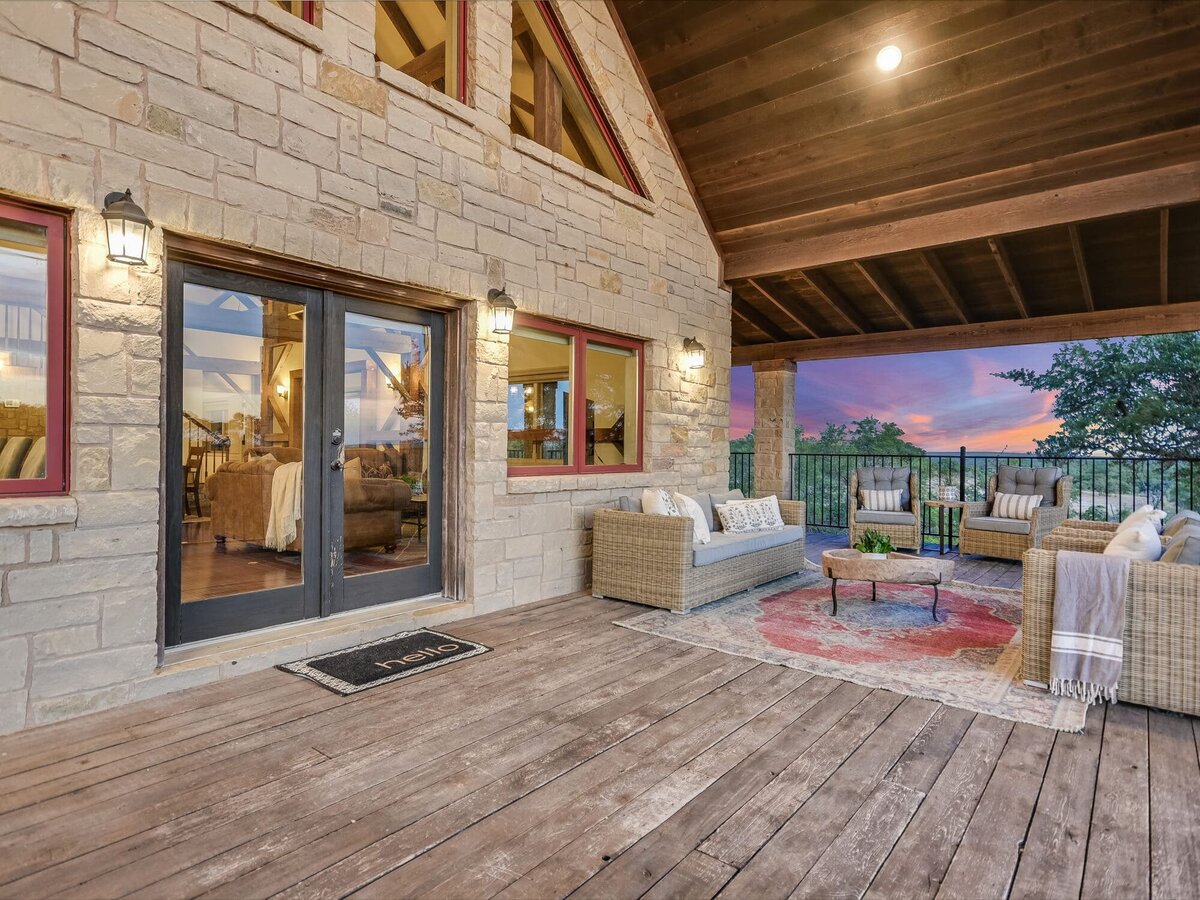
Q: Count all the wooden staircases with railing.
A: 1